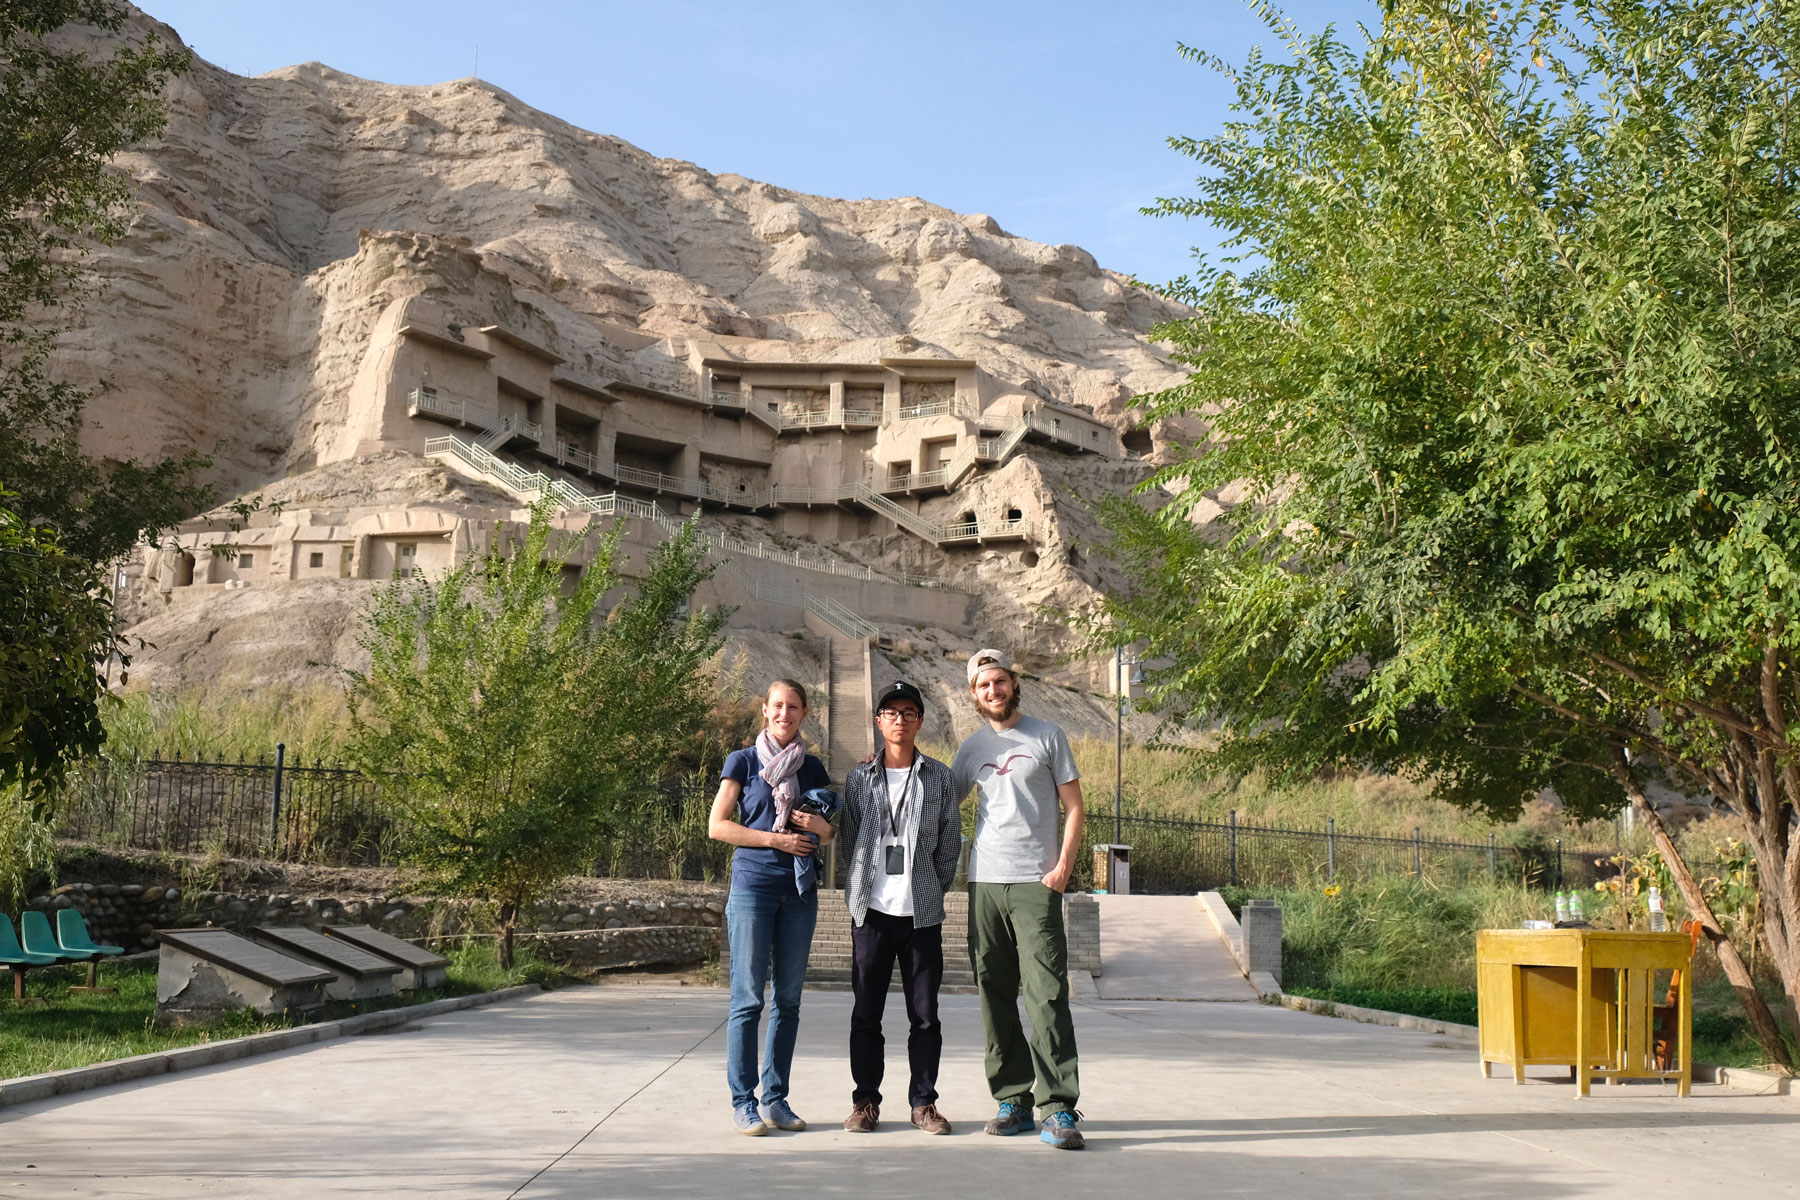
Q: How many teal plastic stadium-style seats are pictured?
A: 3